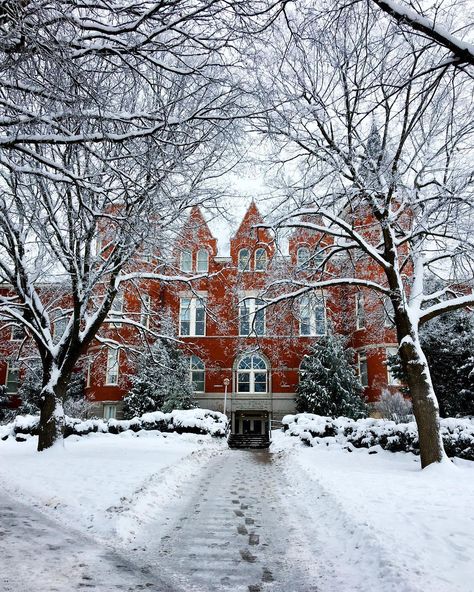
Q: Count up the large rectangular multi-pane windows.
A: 3